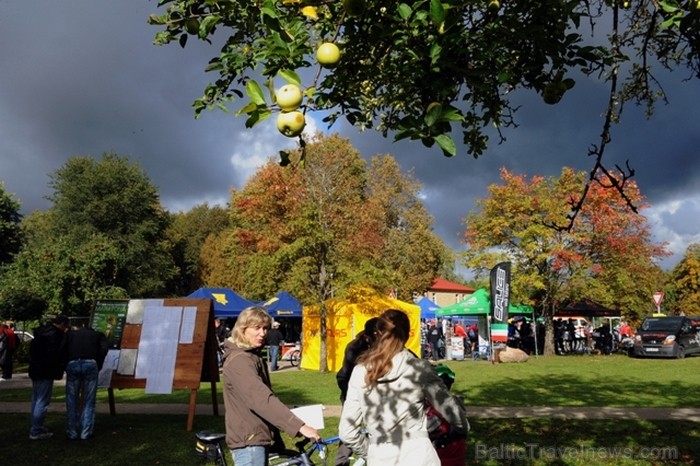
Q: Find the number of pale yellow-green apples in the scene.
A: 3